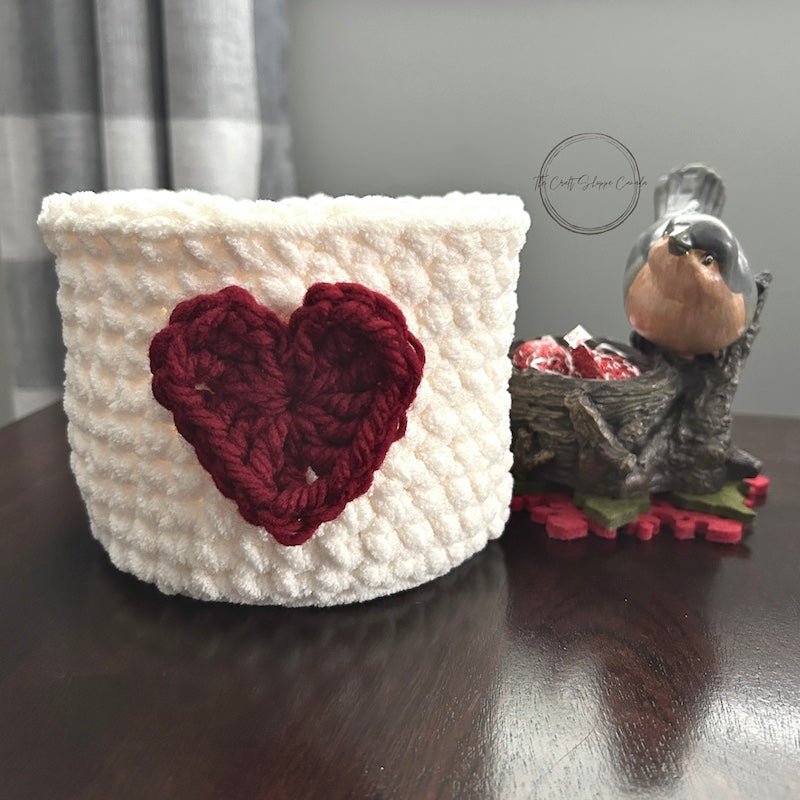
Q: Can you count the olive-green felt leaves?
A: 2